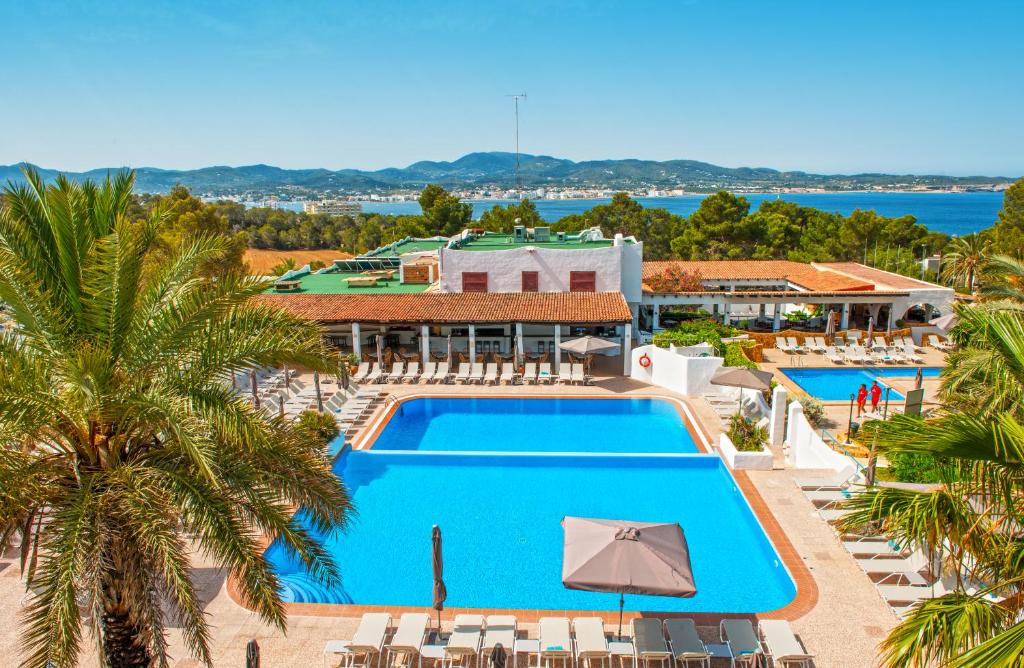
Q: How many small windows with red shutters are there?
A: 3